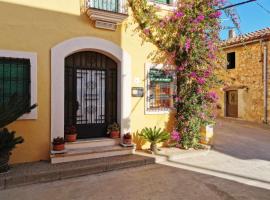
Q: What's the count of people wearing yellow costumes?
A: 0